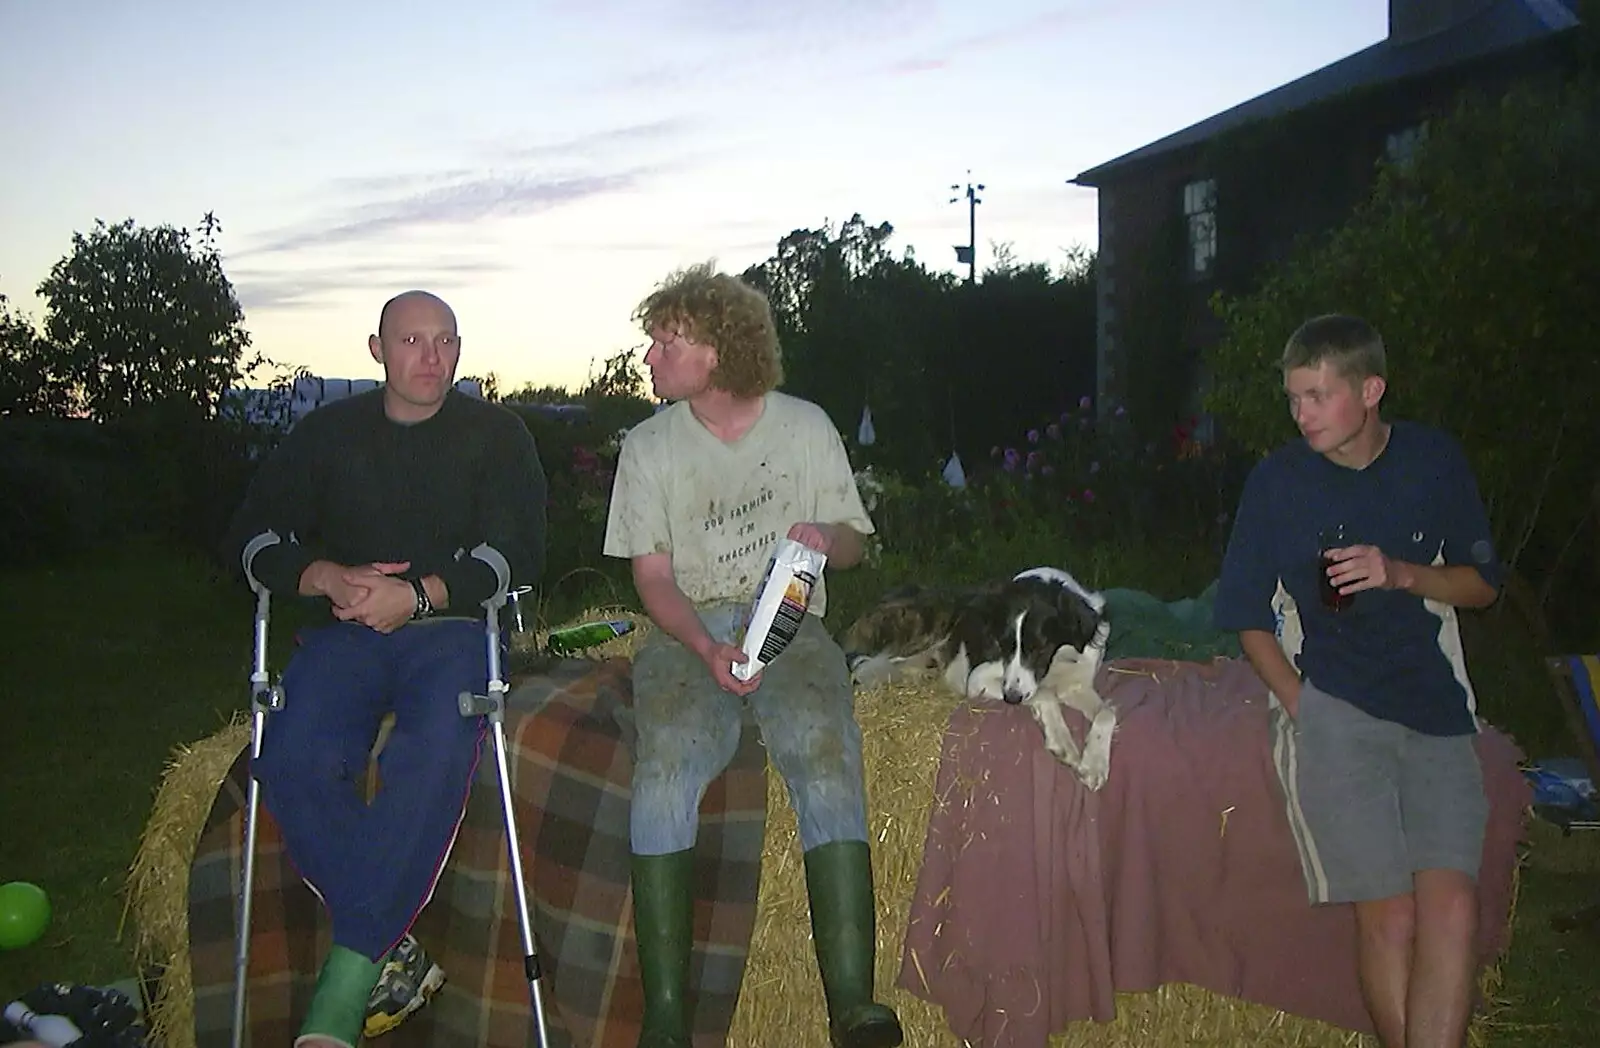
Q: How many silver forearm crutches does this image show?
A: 2